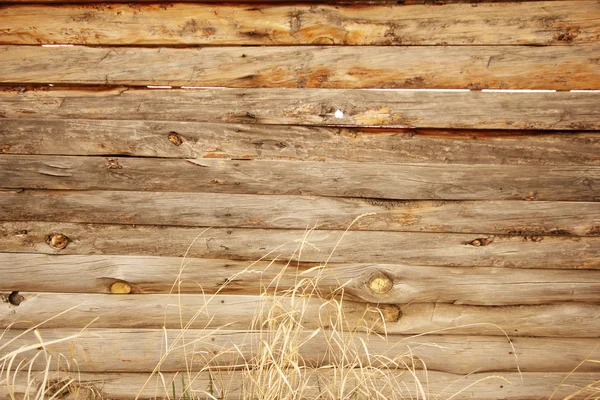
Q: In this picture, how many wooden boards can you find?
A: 11